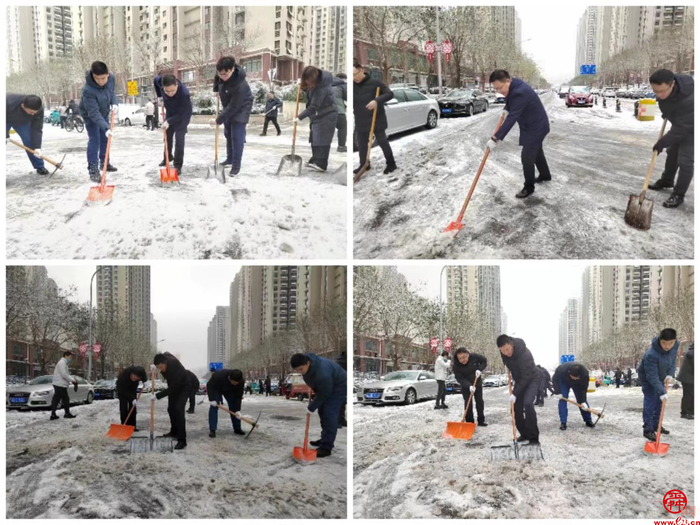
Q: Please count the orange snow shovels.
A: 7